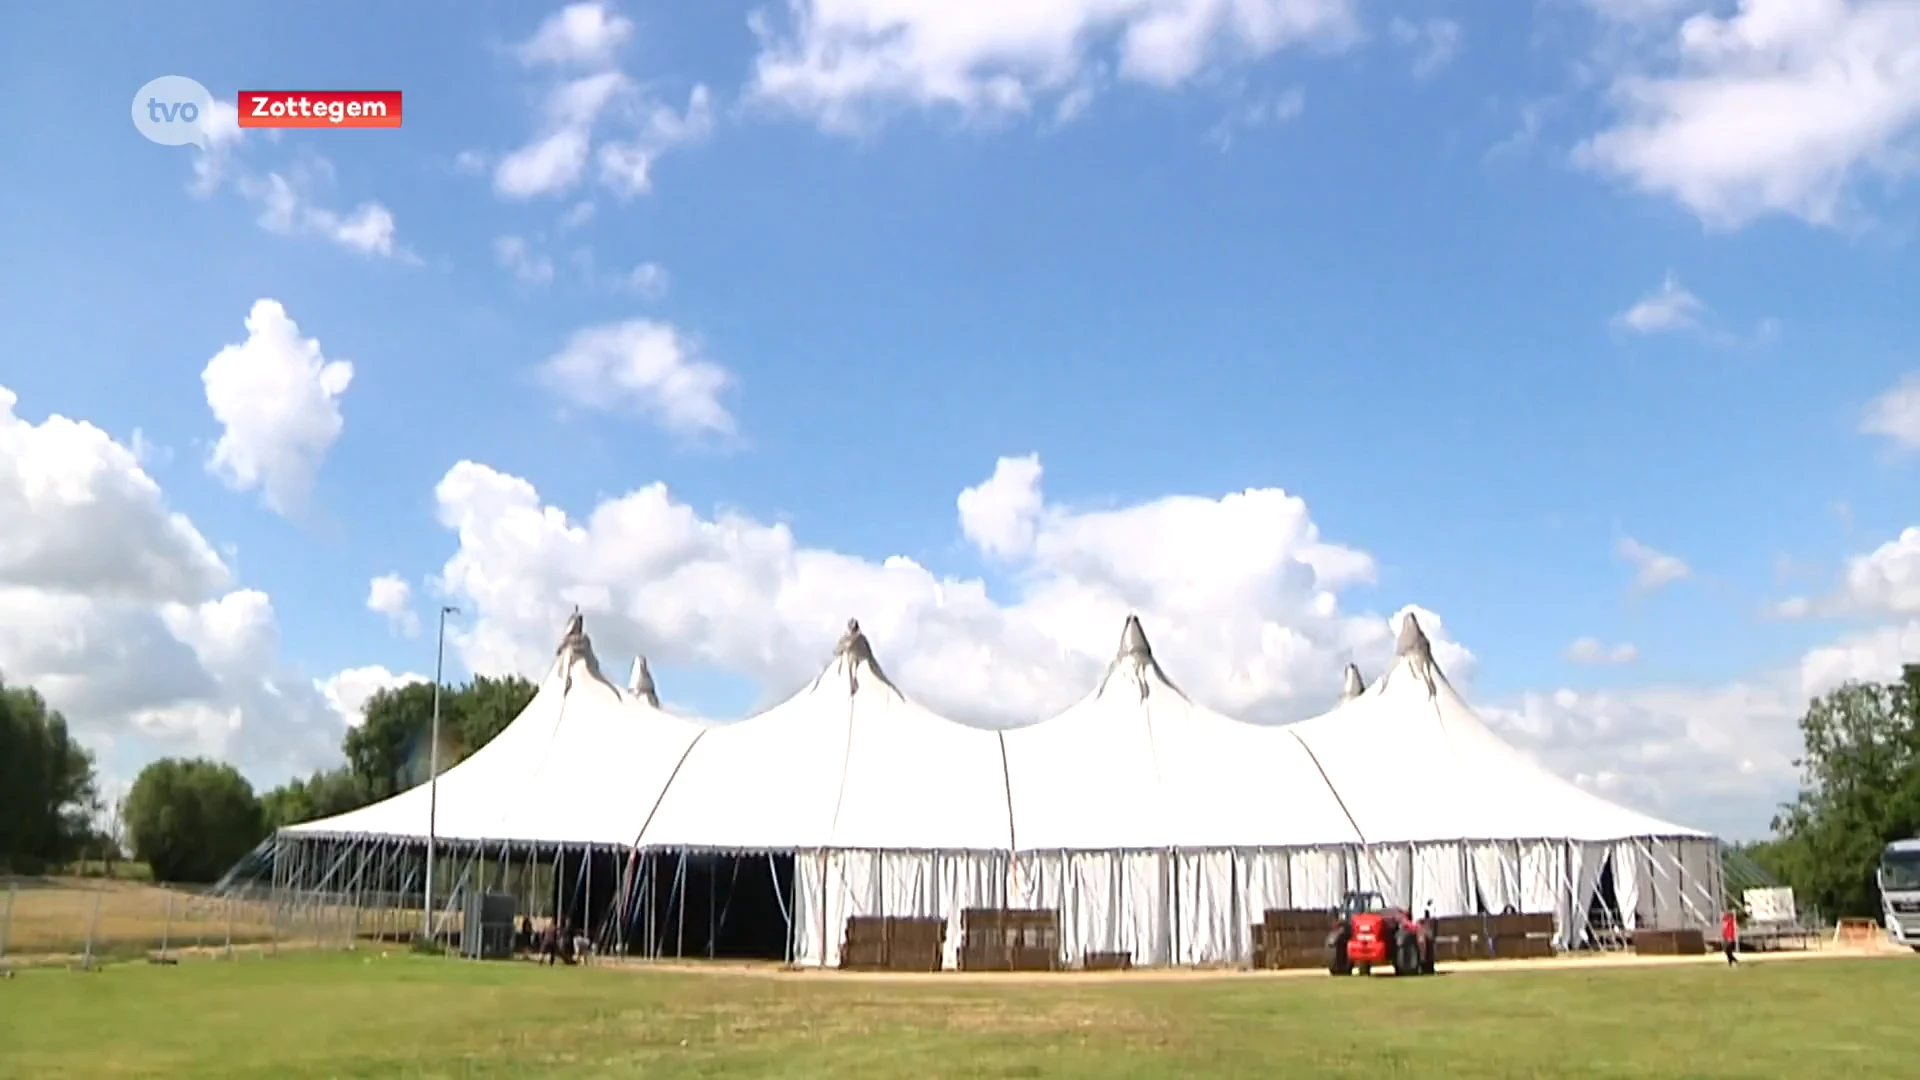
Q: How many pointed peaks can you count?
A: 6